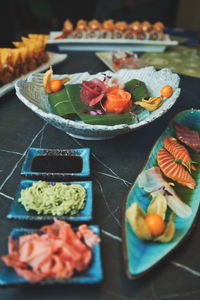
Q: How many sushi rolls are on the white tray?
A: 8